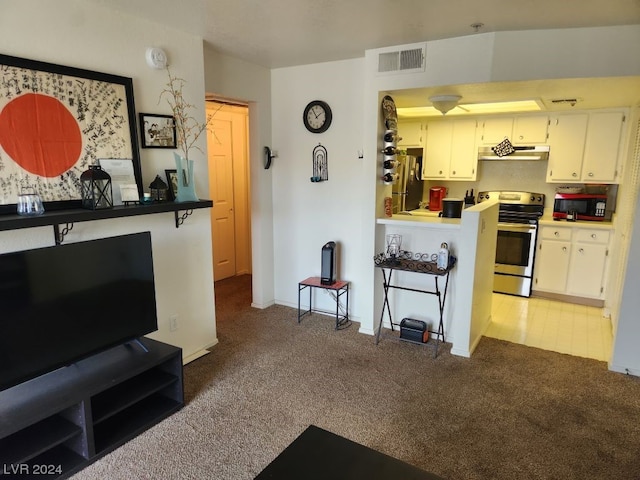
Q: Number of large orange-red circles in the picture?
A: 1